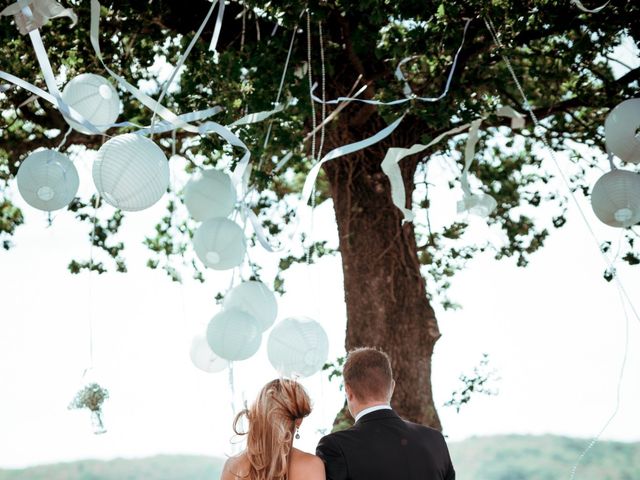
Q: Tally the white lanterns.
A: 11